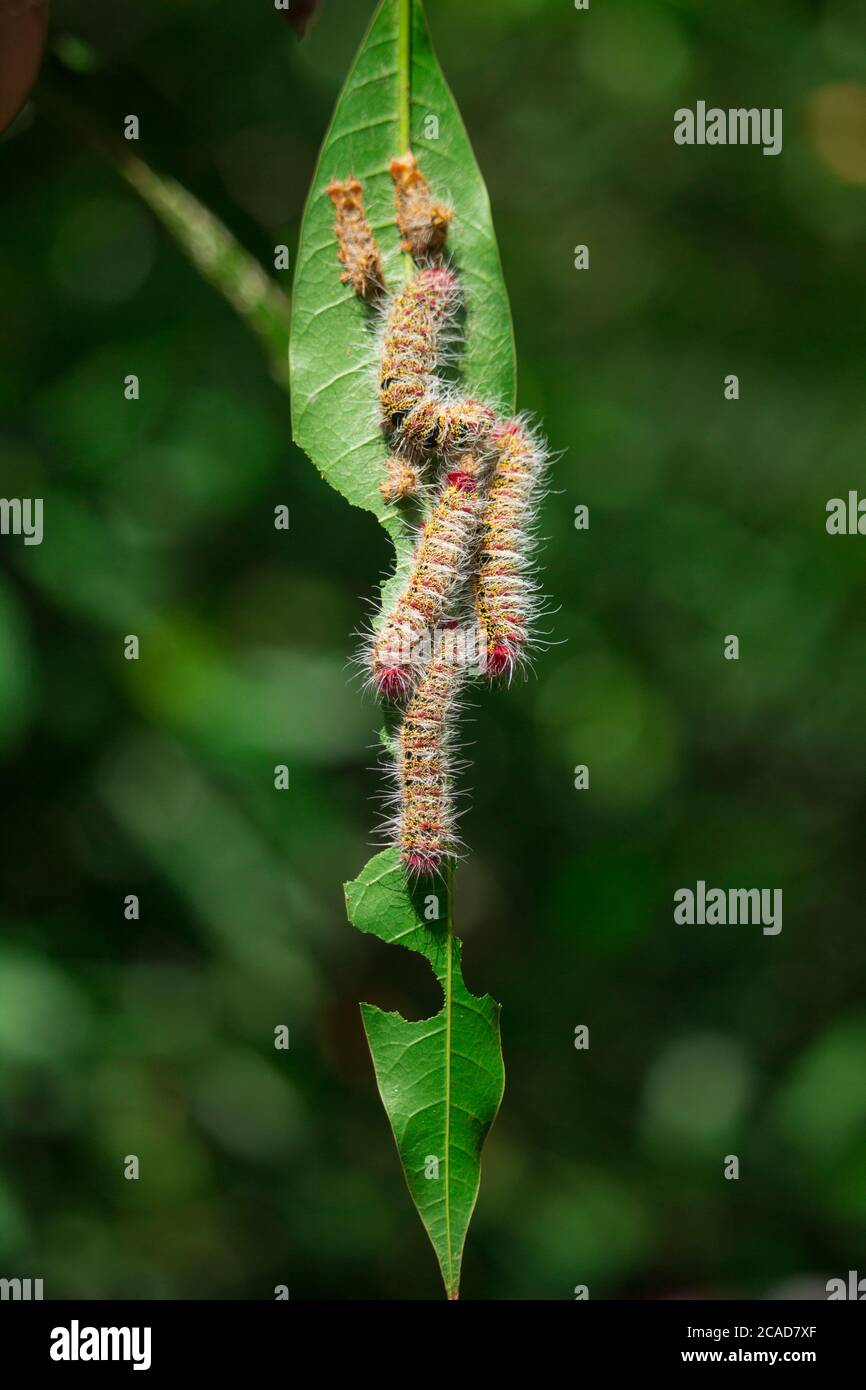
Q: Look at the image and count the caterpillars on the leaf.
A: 4